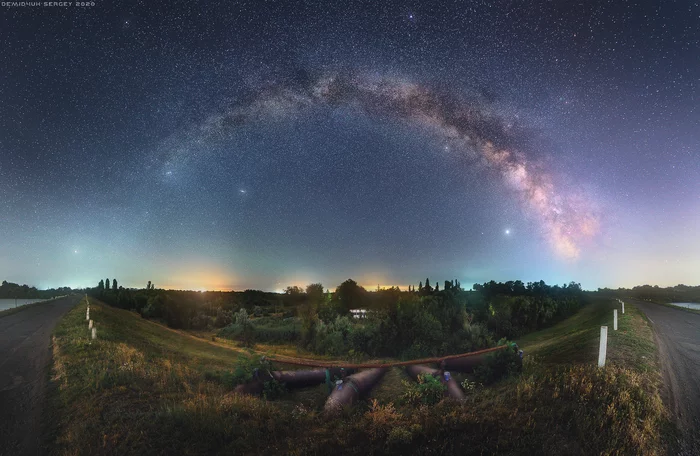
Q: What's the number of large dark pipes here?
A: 4